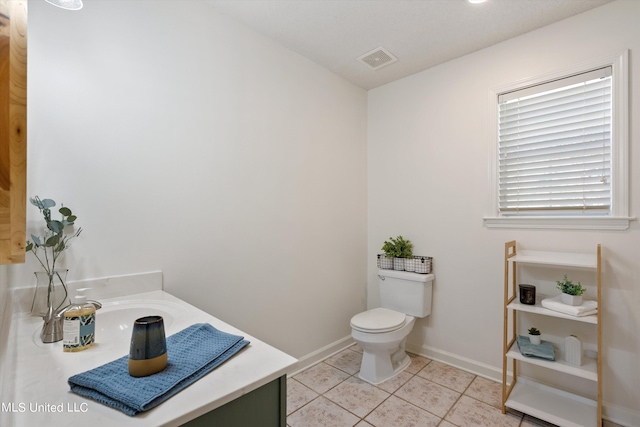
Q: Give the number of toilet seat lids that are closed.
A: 1